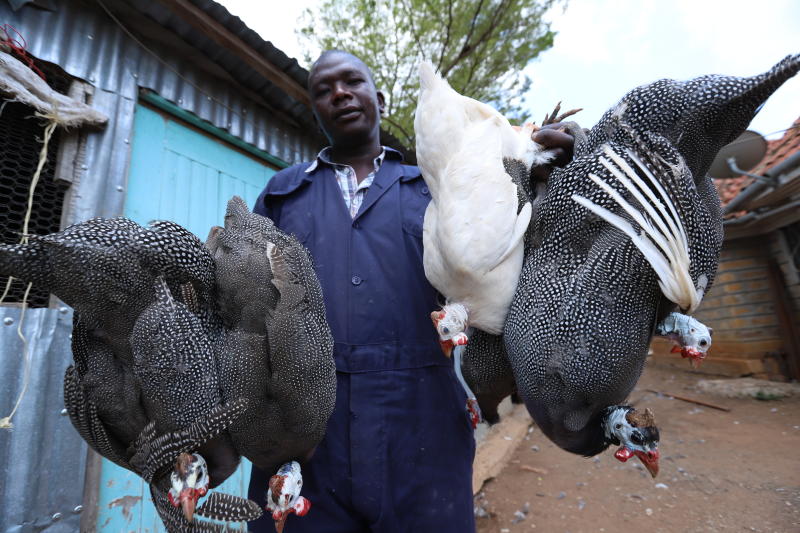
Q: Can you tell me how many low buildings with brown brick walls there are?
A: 1